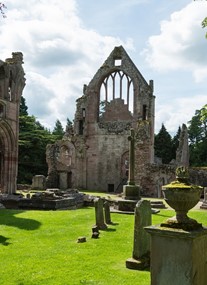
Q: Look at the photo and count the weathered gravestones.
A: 3